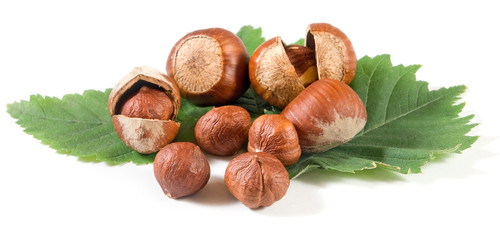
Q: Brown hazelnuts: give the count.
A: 8